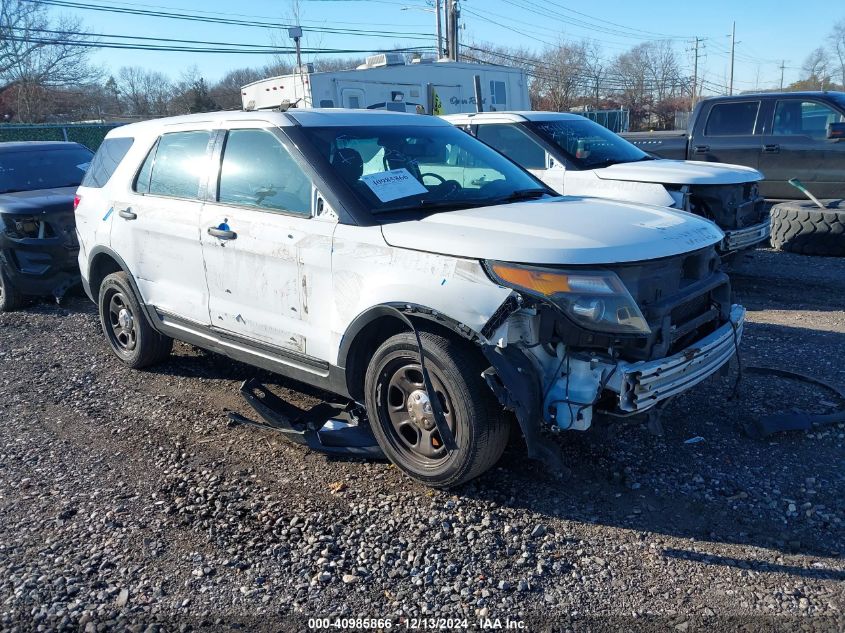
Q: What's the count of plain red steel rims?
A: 0